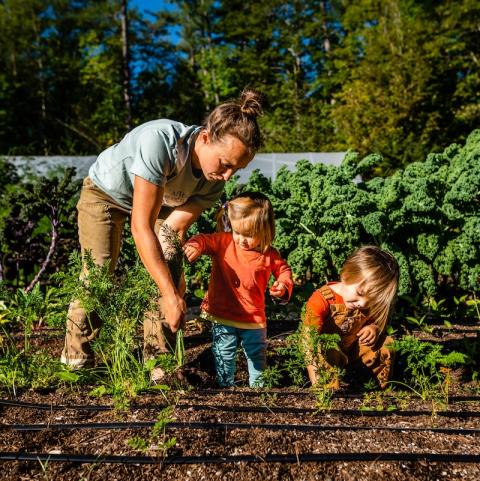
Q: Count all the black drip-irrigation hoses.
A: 4